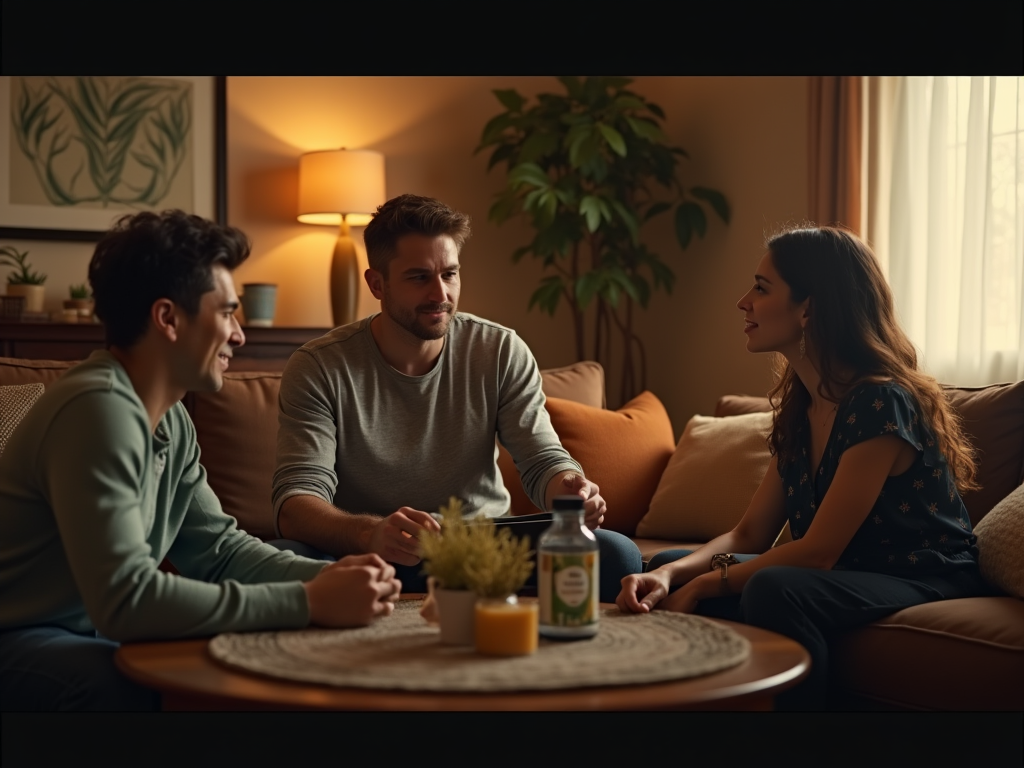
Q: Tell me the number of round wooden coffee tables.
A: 1